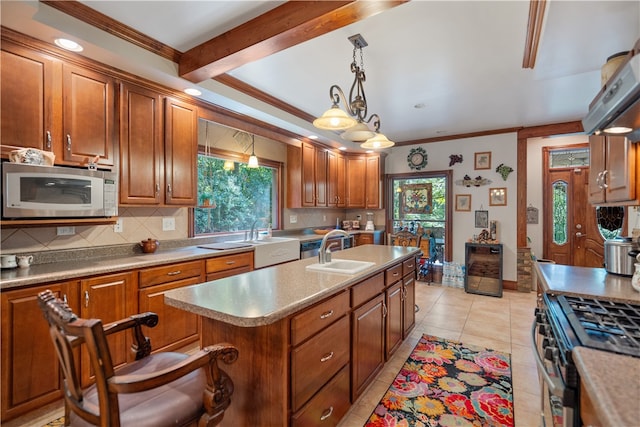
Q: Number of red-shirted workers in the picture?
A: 0